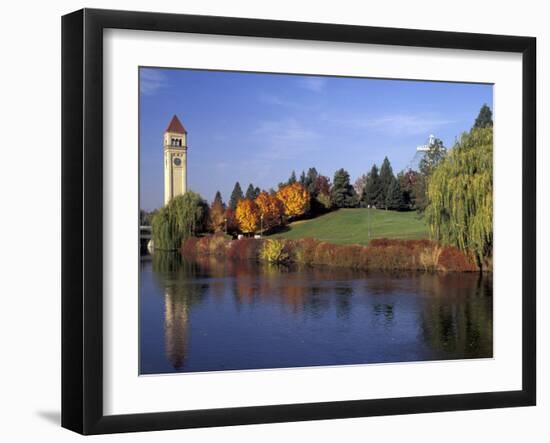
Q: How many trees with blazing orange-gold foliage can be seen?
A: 3